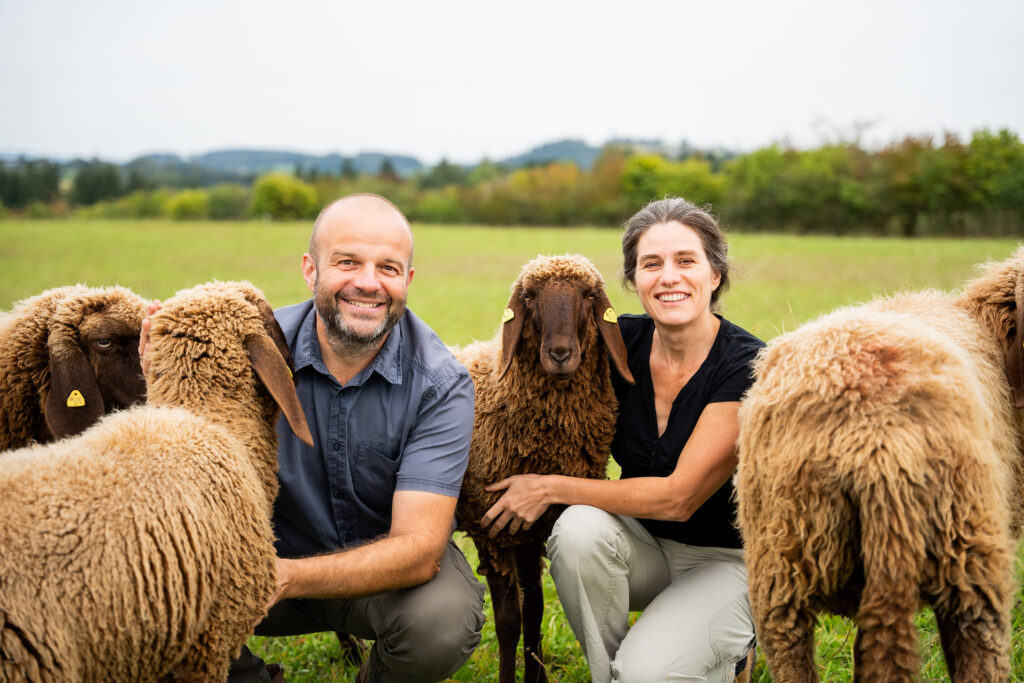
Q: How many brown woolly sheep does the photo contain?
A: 4